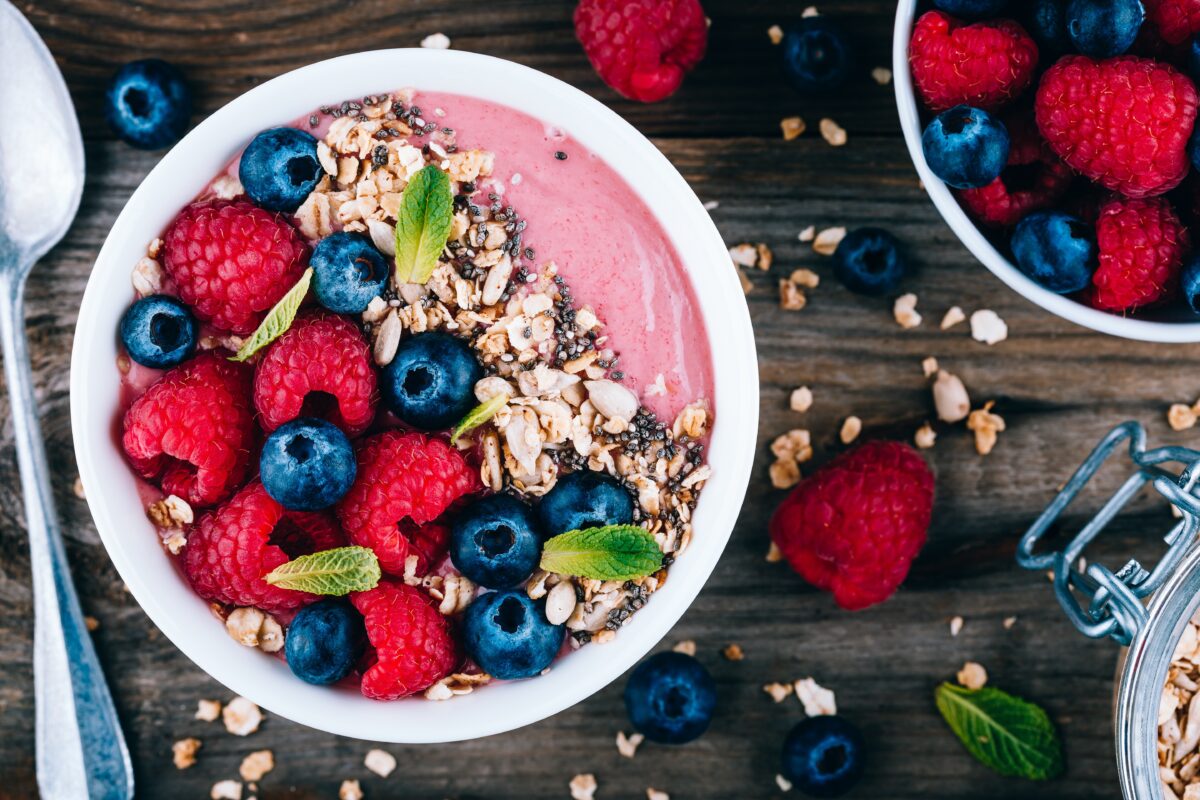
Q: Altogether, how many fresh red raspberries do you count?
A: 13